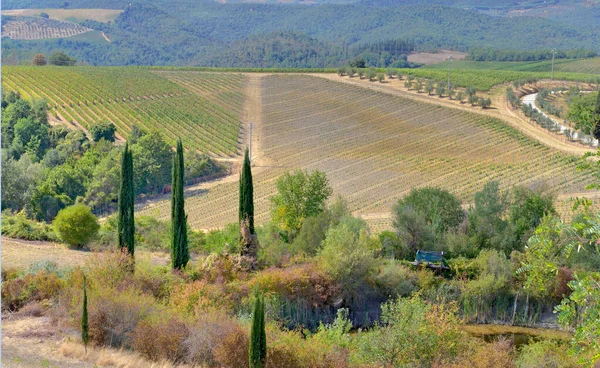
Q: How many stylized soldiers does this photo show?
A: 0